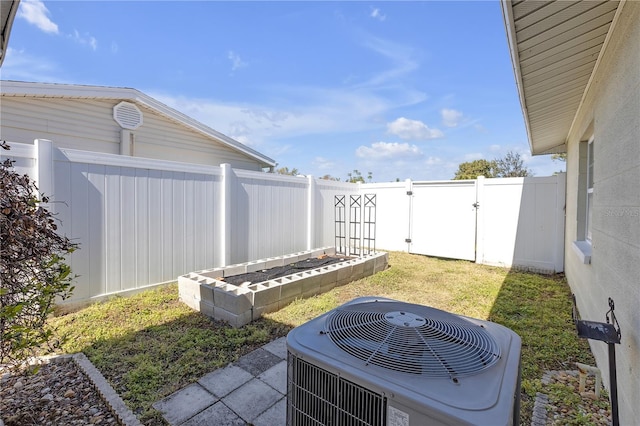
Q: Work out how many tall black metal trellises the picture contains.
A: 3